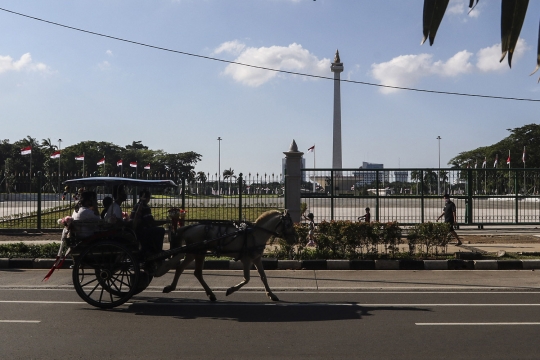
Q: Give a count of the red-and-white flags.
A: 14